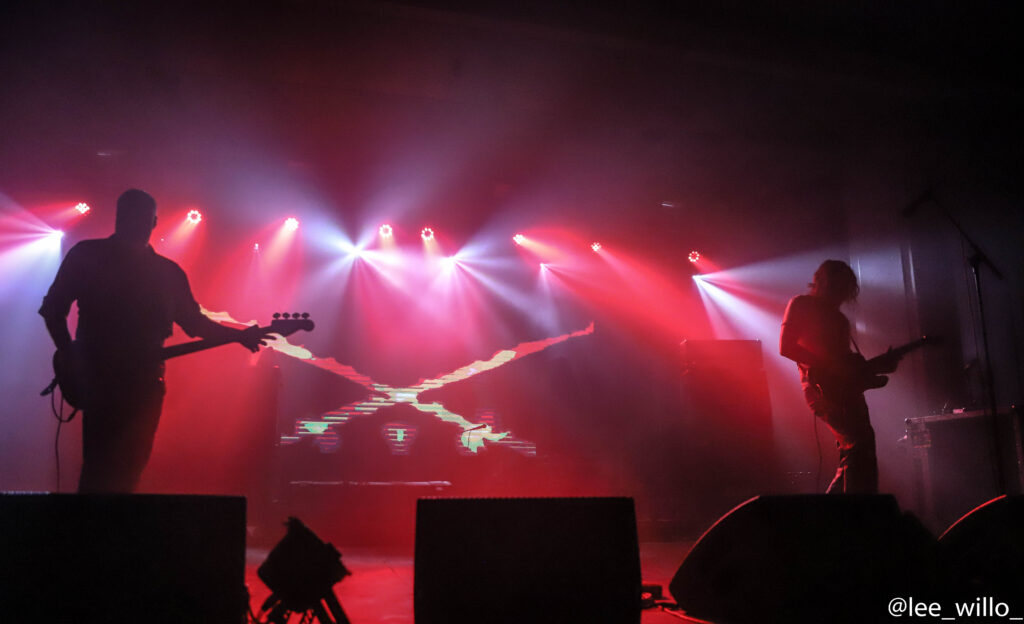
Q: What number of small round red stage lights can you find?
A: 8